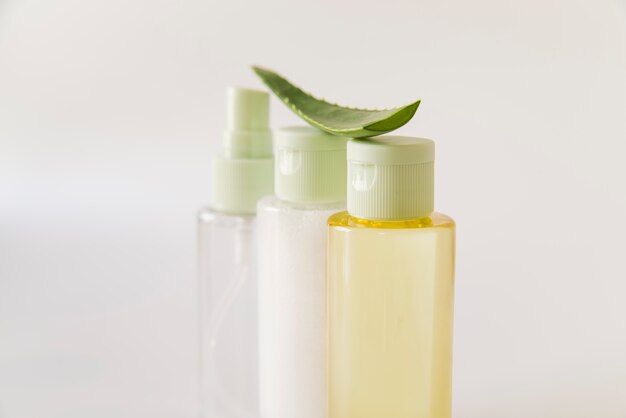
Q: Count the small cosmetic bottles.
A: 3